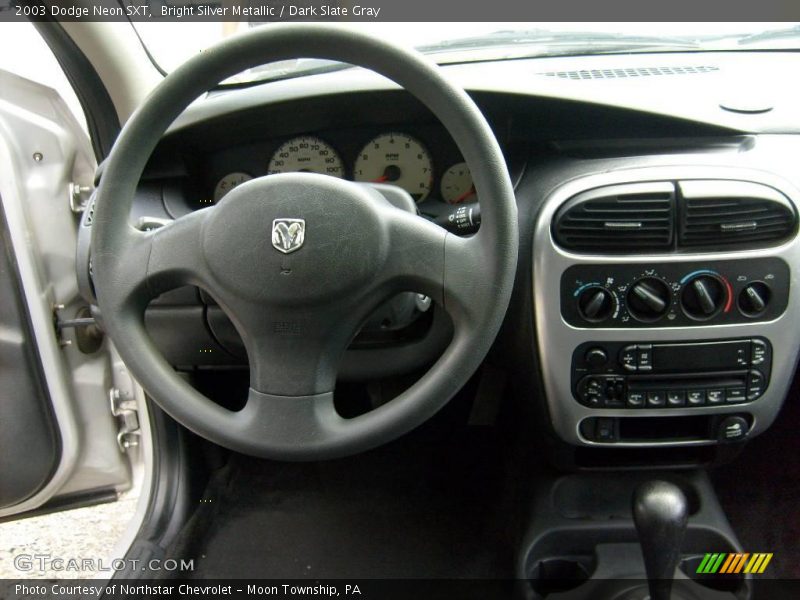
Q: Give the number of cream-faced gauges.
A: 4